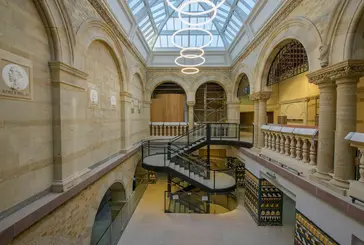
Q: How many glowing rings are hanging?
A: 6